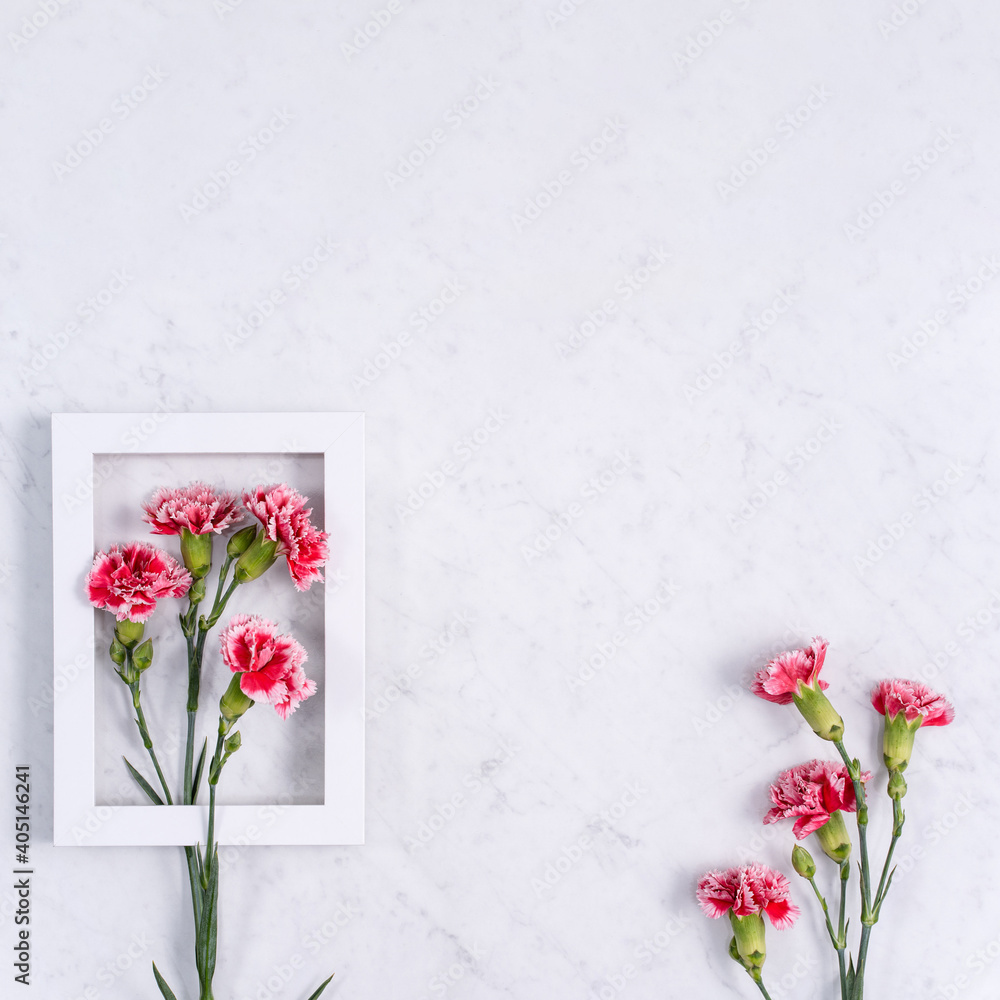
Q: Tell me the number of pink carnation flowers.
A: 8